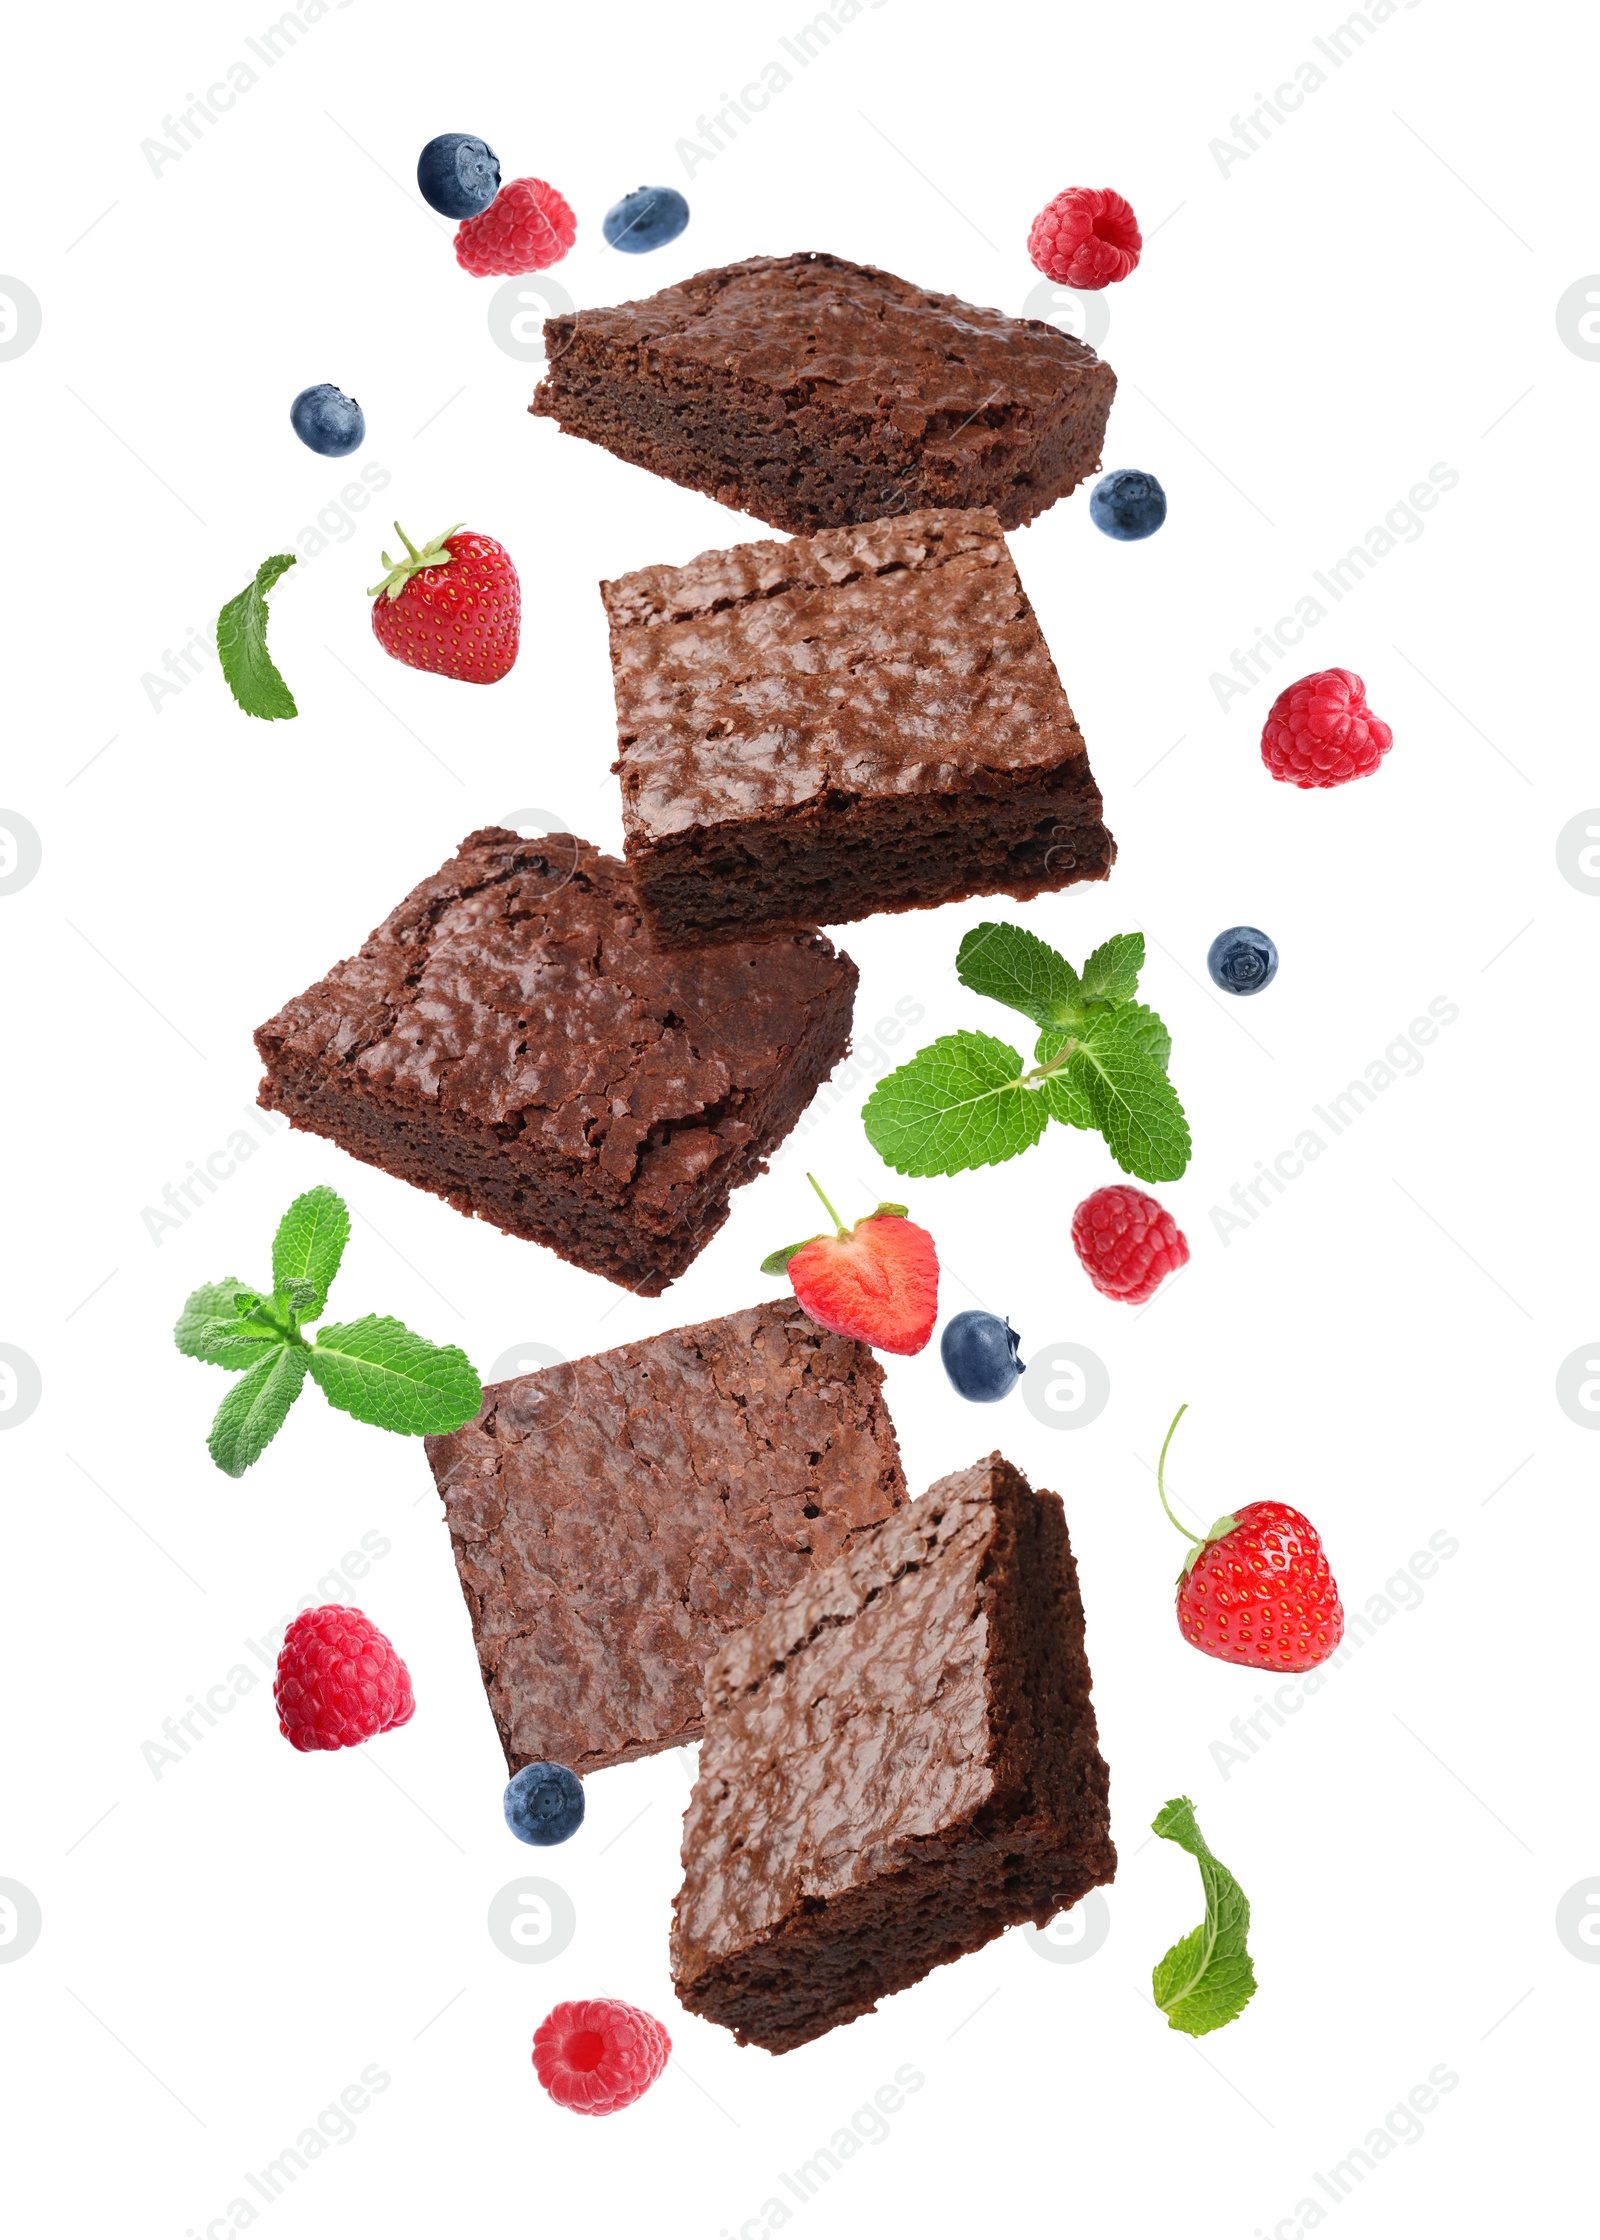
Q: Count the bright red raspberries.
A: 6